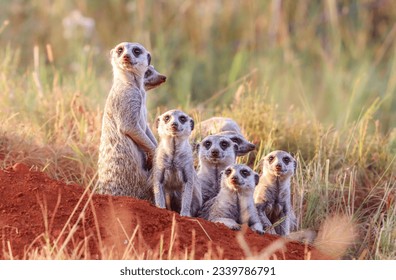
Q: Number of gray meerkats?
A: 7